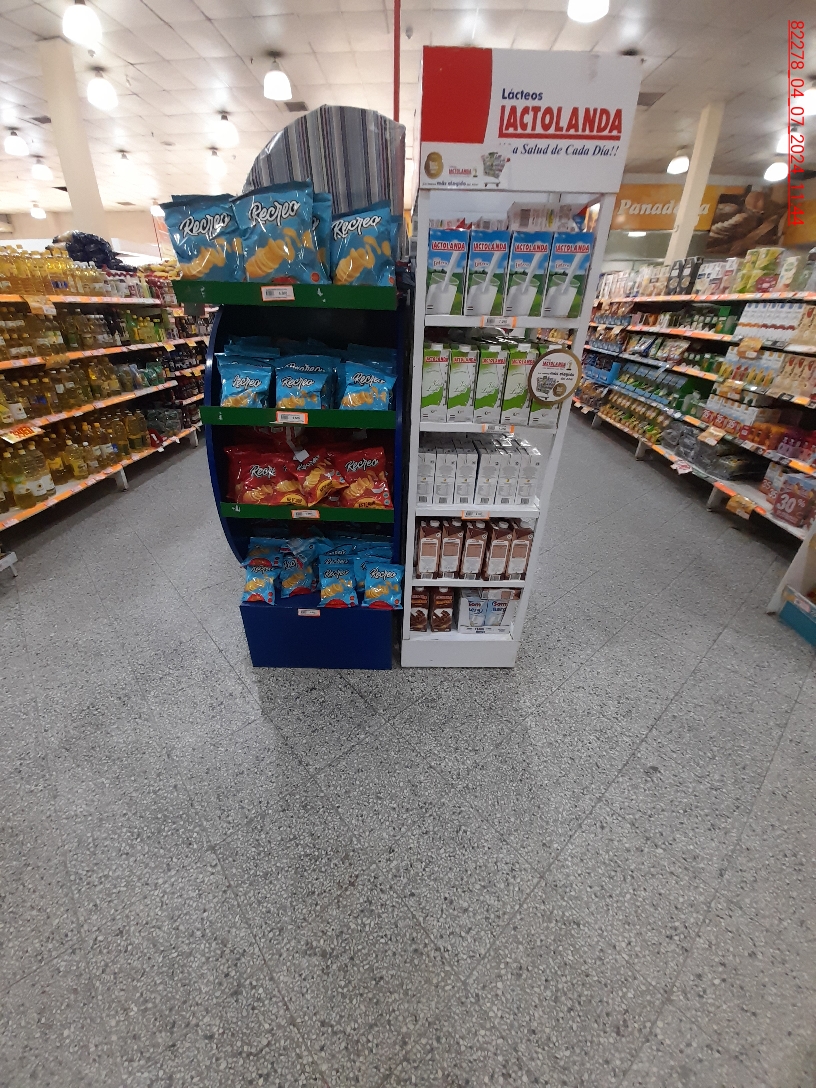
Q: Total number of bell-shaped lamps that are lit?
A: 15